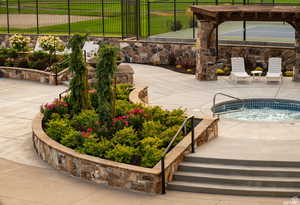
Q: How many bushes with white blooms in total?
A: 2